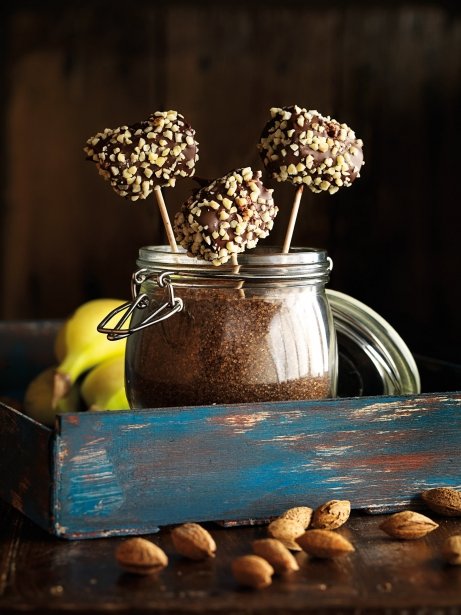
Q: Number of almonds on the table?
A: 11